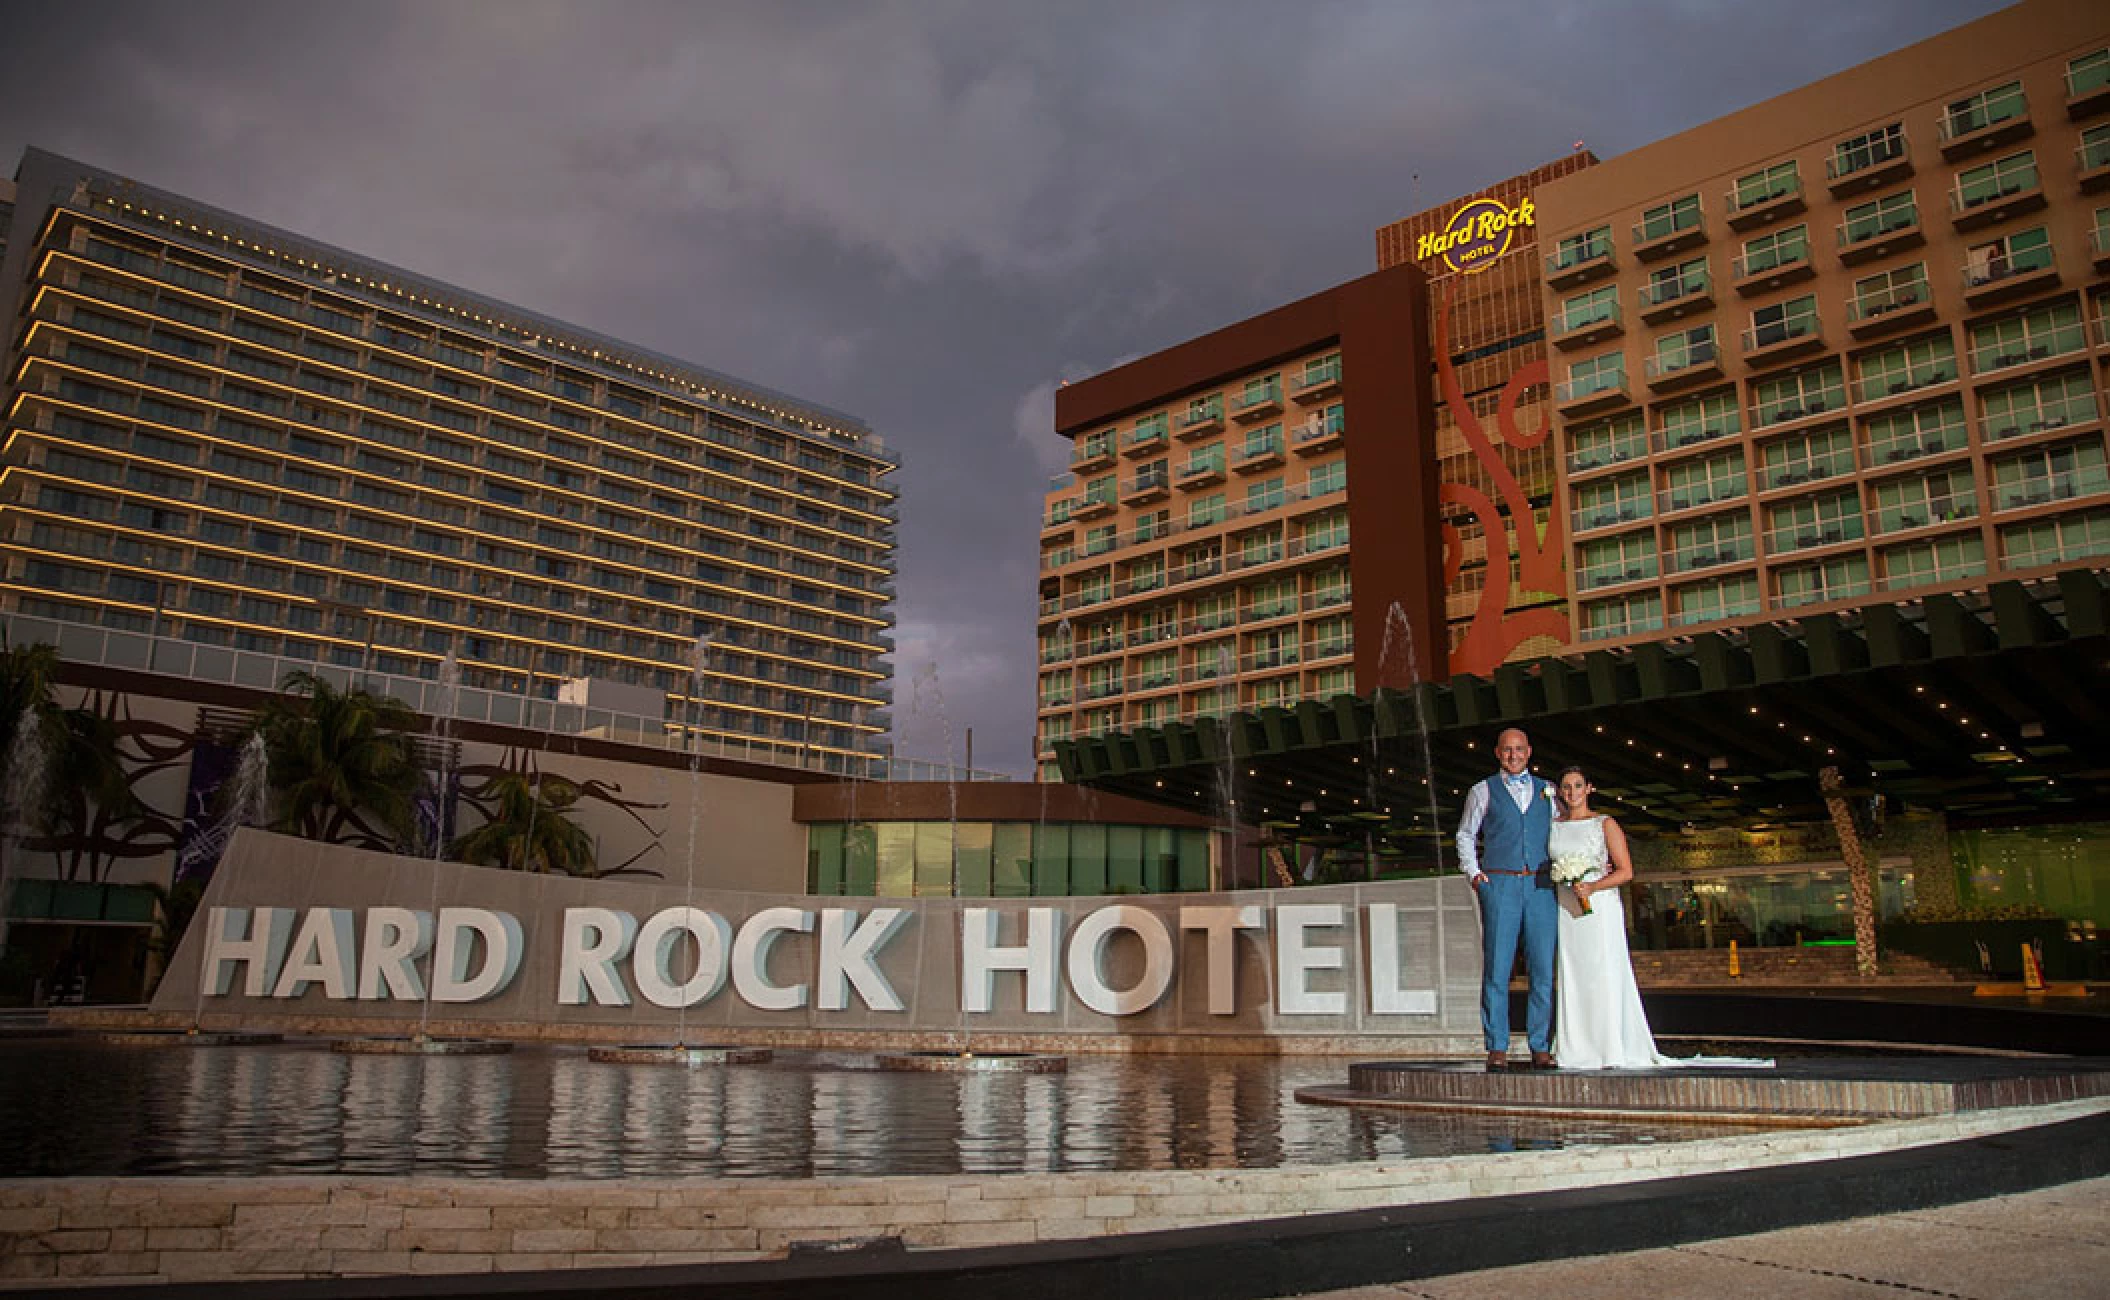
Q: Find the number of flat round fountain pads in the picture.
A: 4